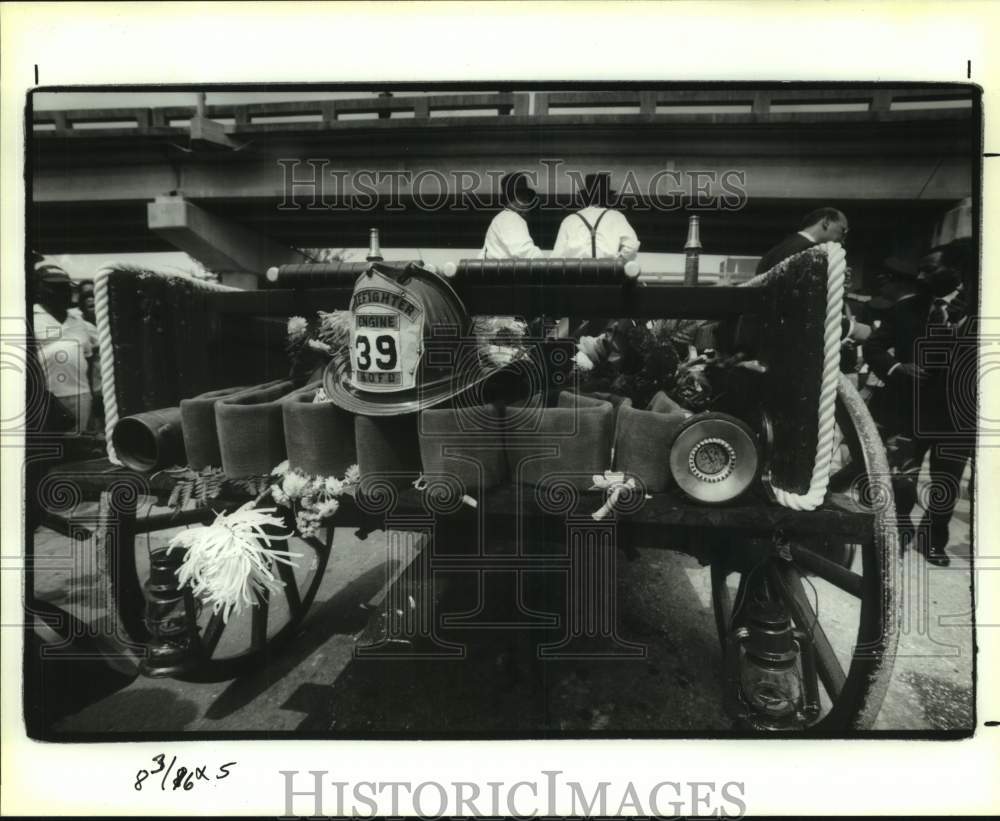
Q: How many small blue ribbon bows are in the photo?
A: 0